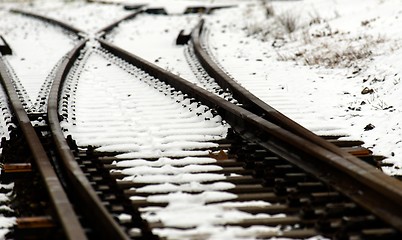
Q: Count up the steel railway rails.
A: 4